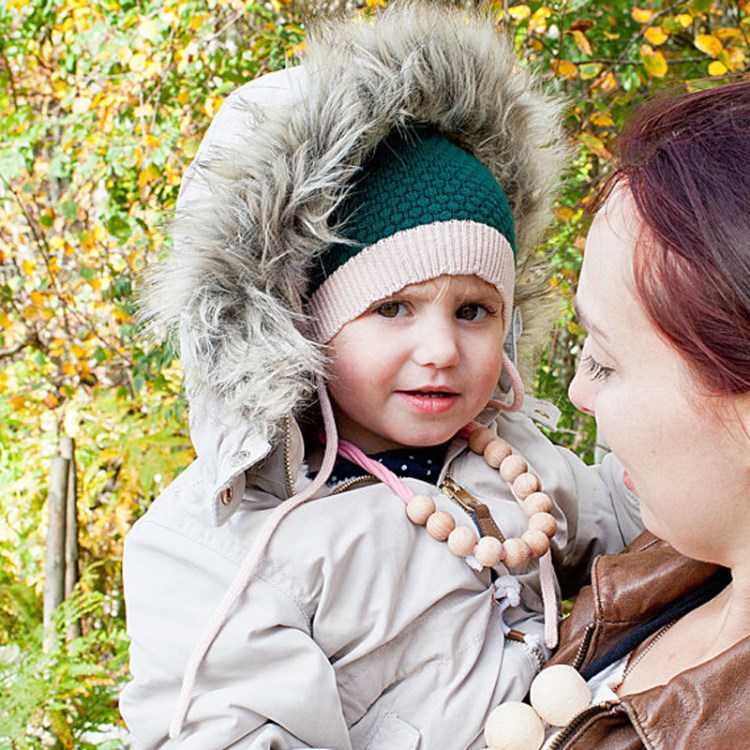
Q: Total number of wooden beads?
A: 14